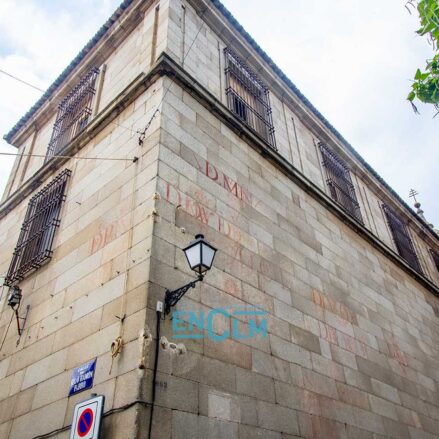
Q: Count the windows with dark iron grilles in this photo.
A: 6